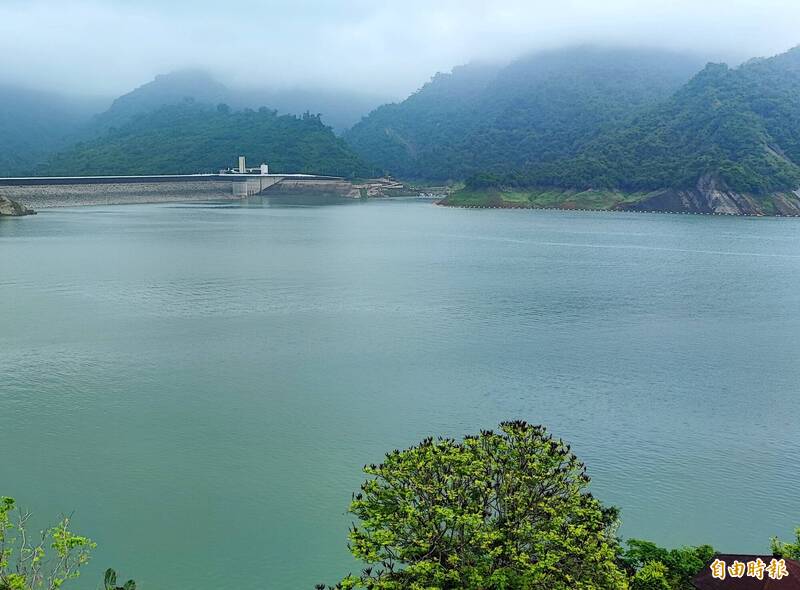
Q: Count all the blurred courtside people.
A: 0